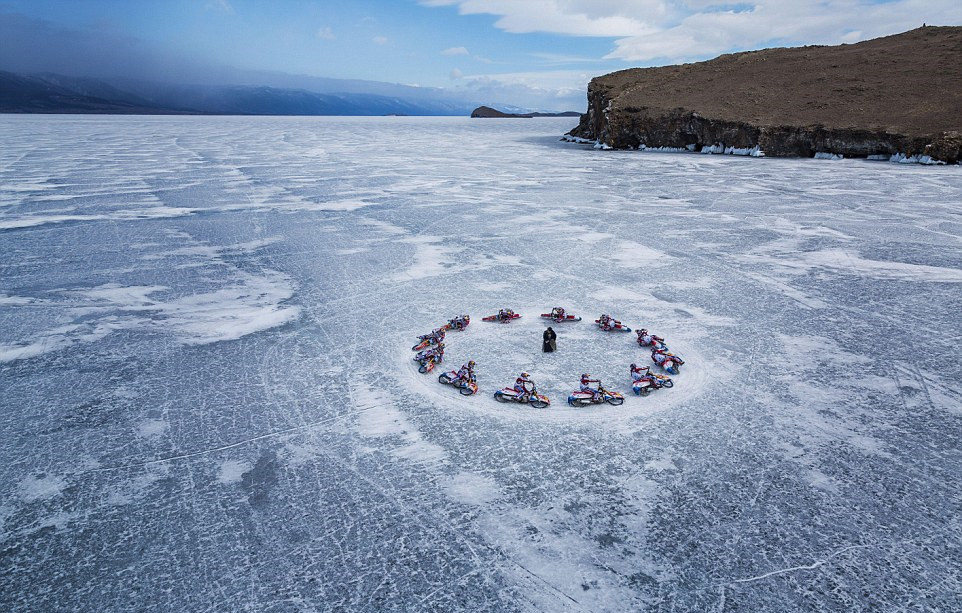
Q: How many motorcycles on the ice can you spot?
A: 12